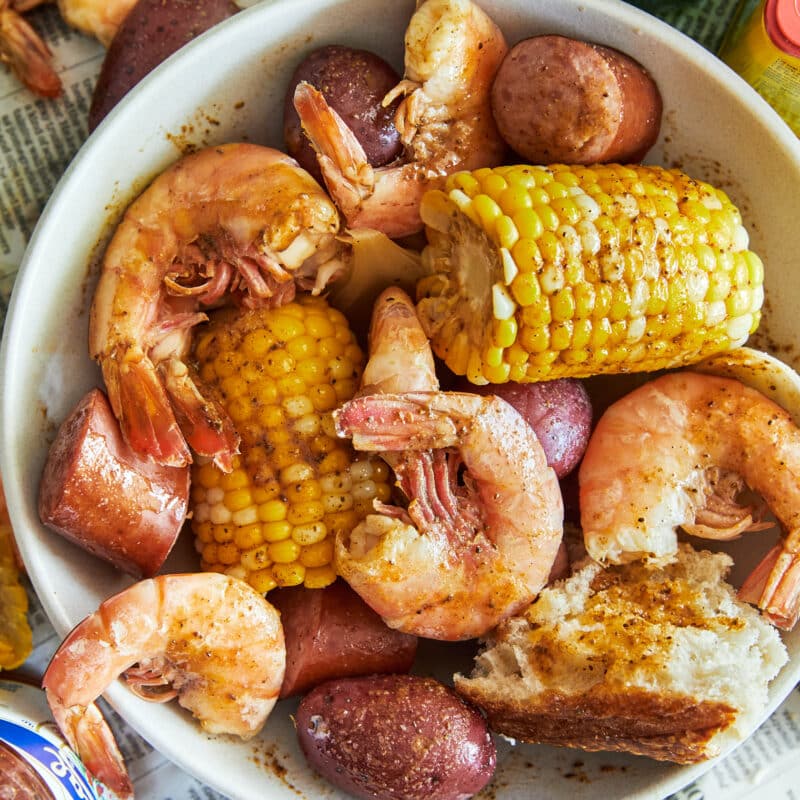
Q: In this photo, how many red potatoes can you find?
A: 4